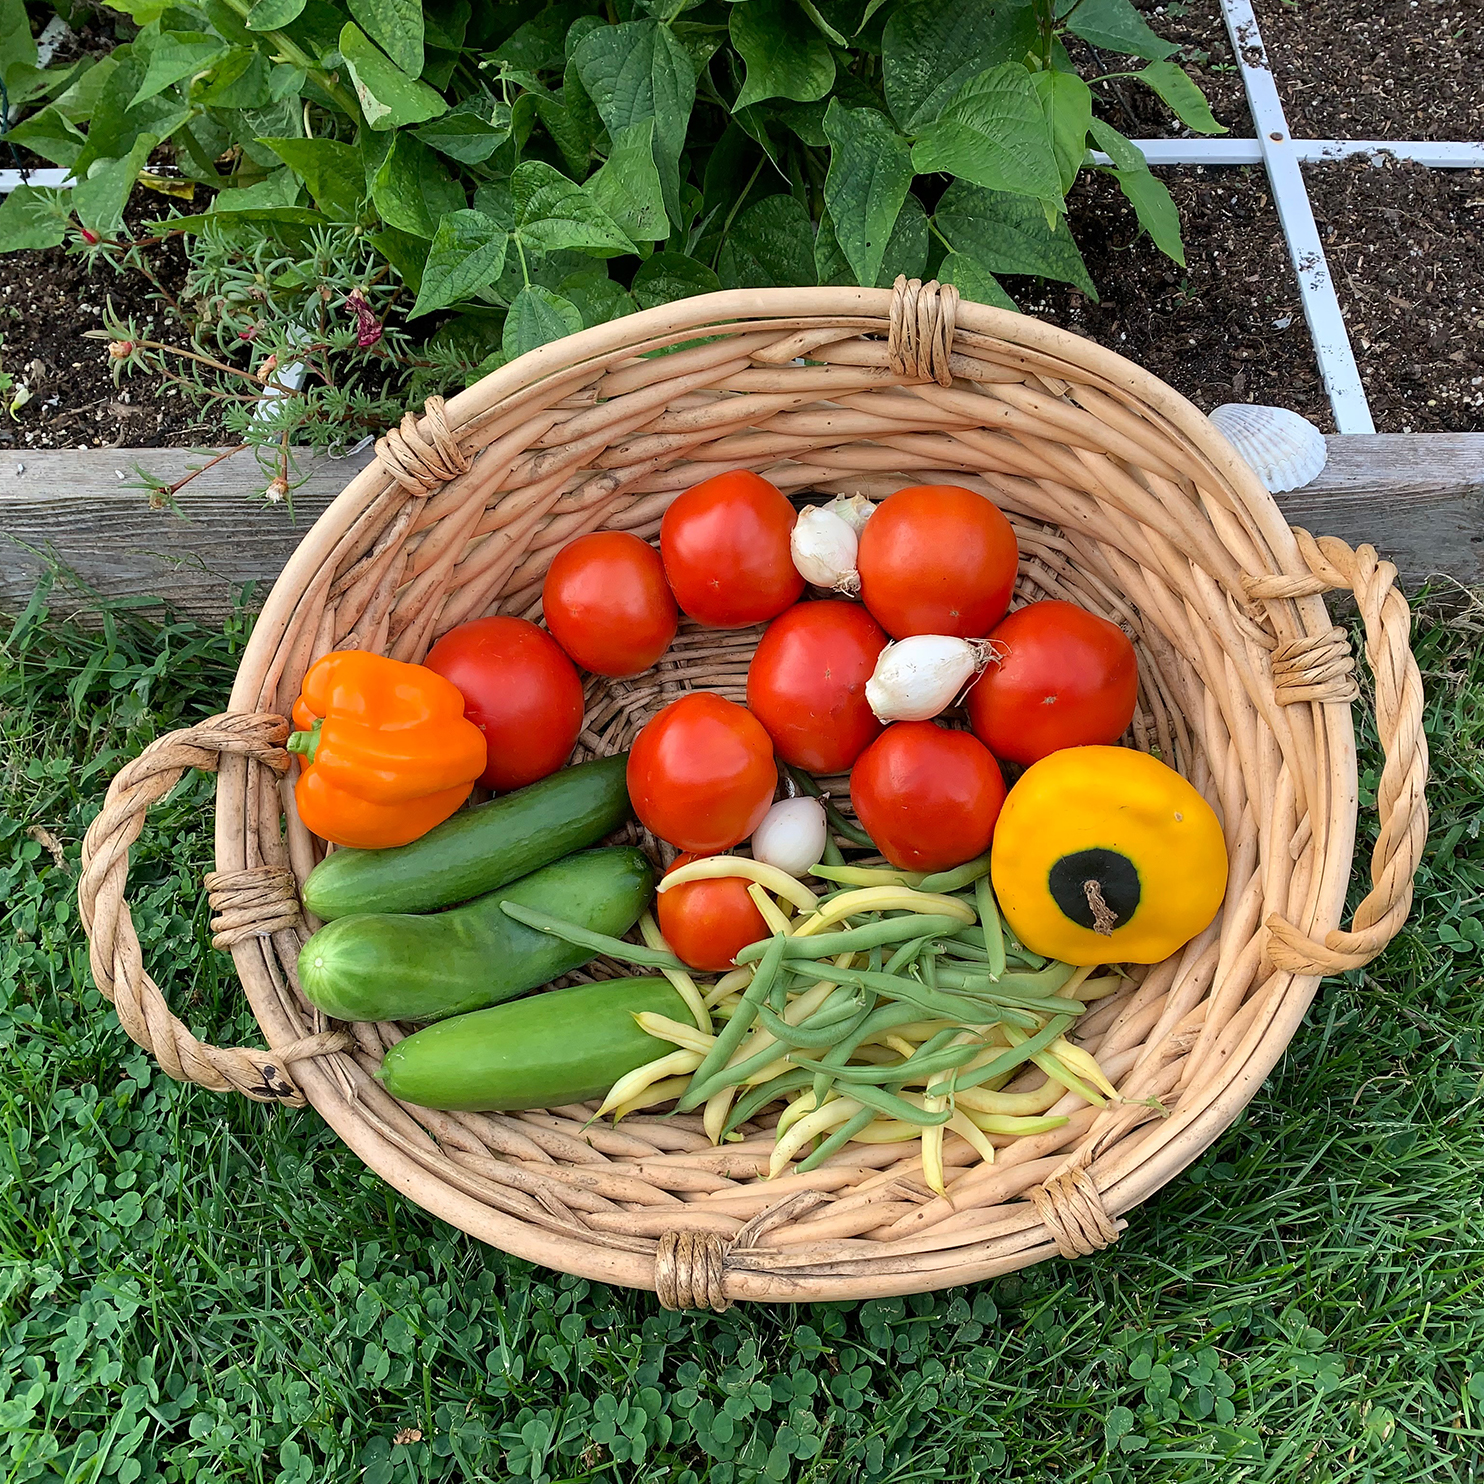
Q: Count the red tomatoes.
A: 9